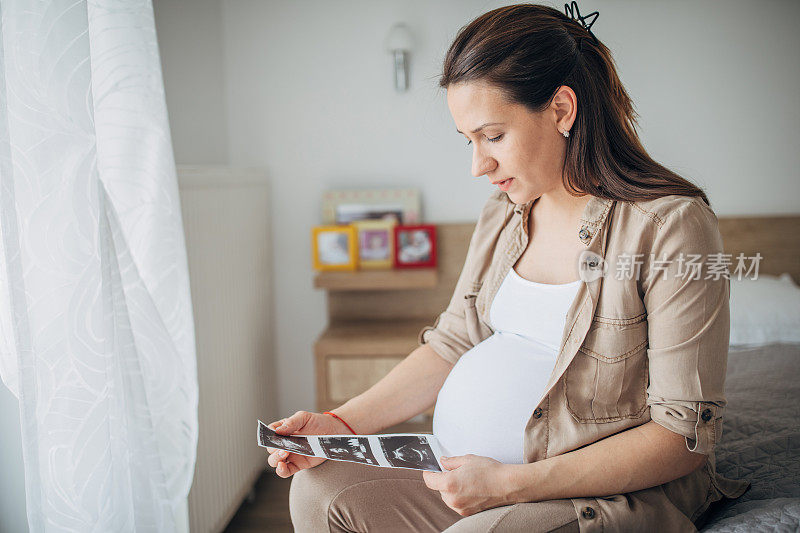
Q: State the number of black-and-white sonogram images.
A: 3